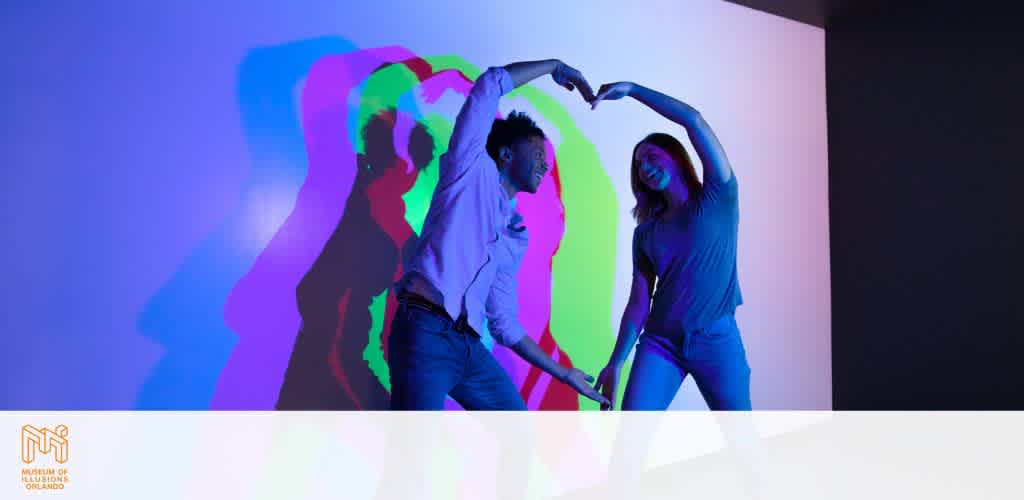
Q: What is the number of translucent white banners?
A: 1